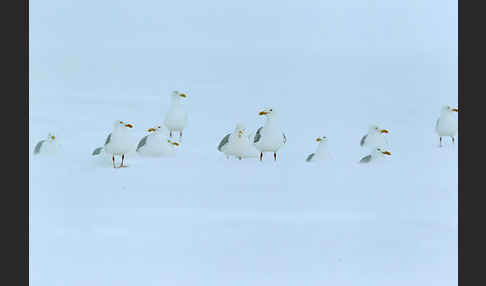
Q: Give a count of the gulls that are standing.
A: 4